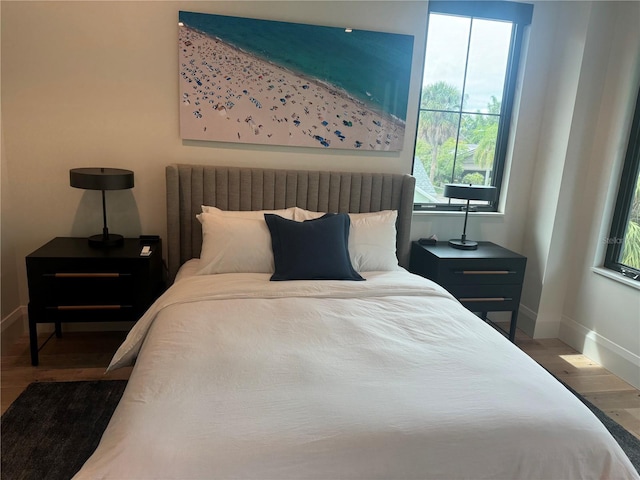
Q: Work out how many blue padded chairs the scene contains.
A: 0